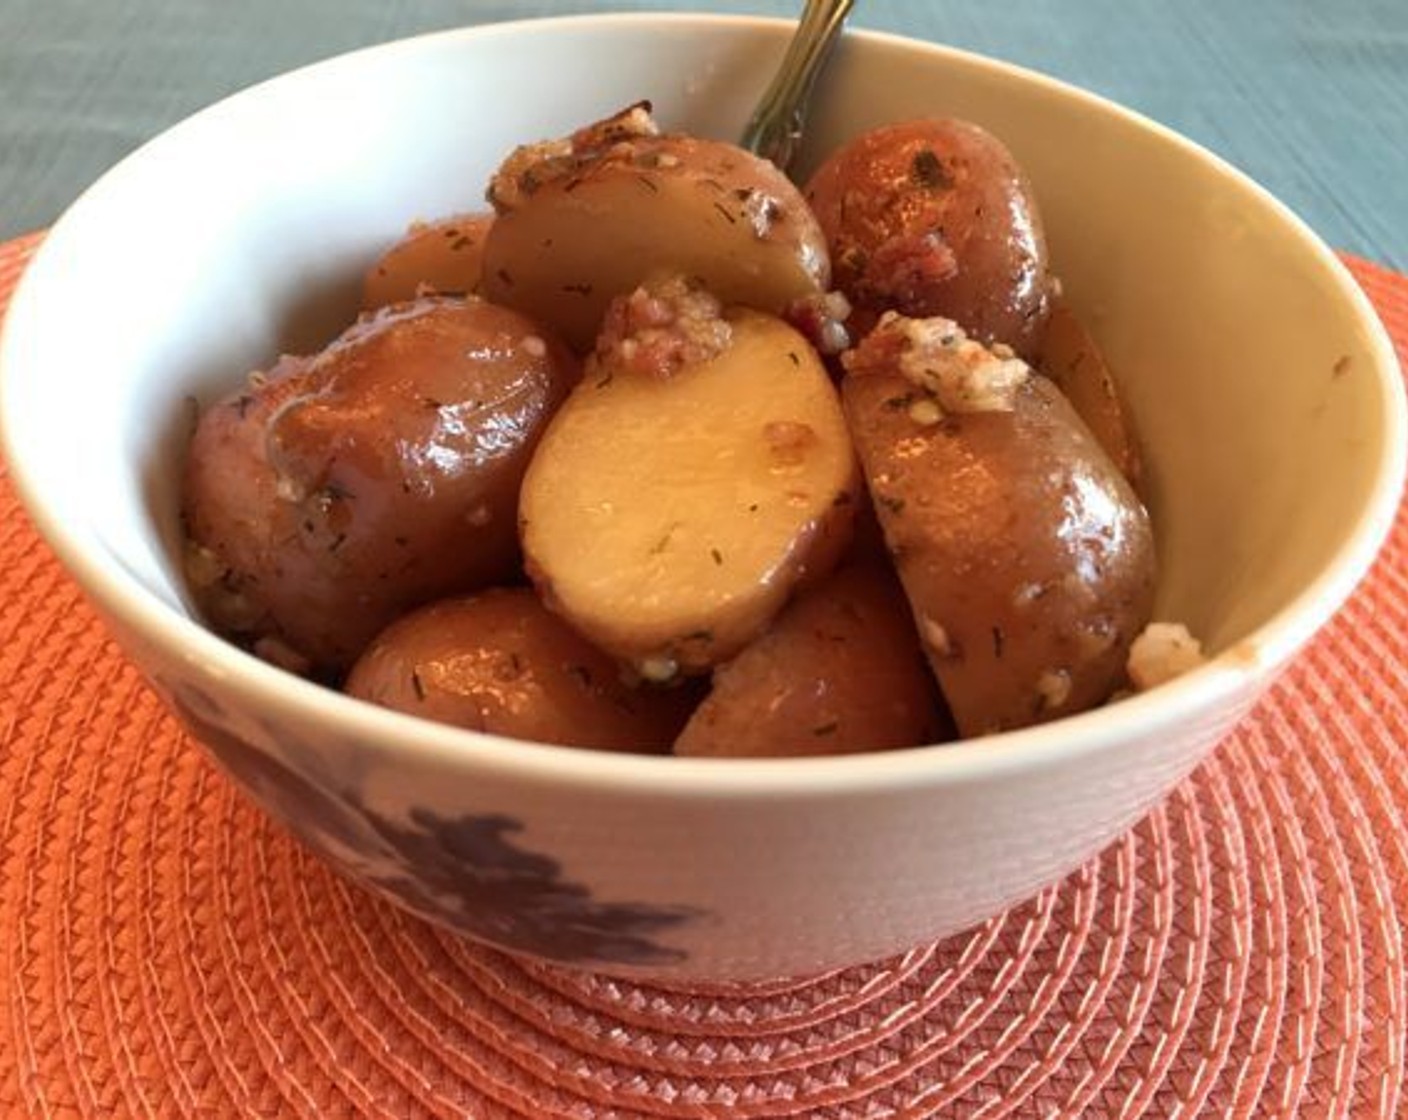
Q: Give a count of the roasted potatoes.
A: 9